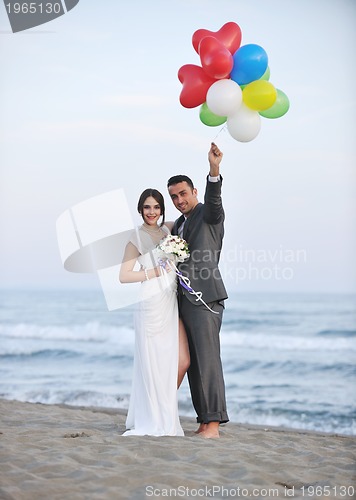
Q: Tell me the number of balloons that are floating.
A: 10